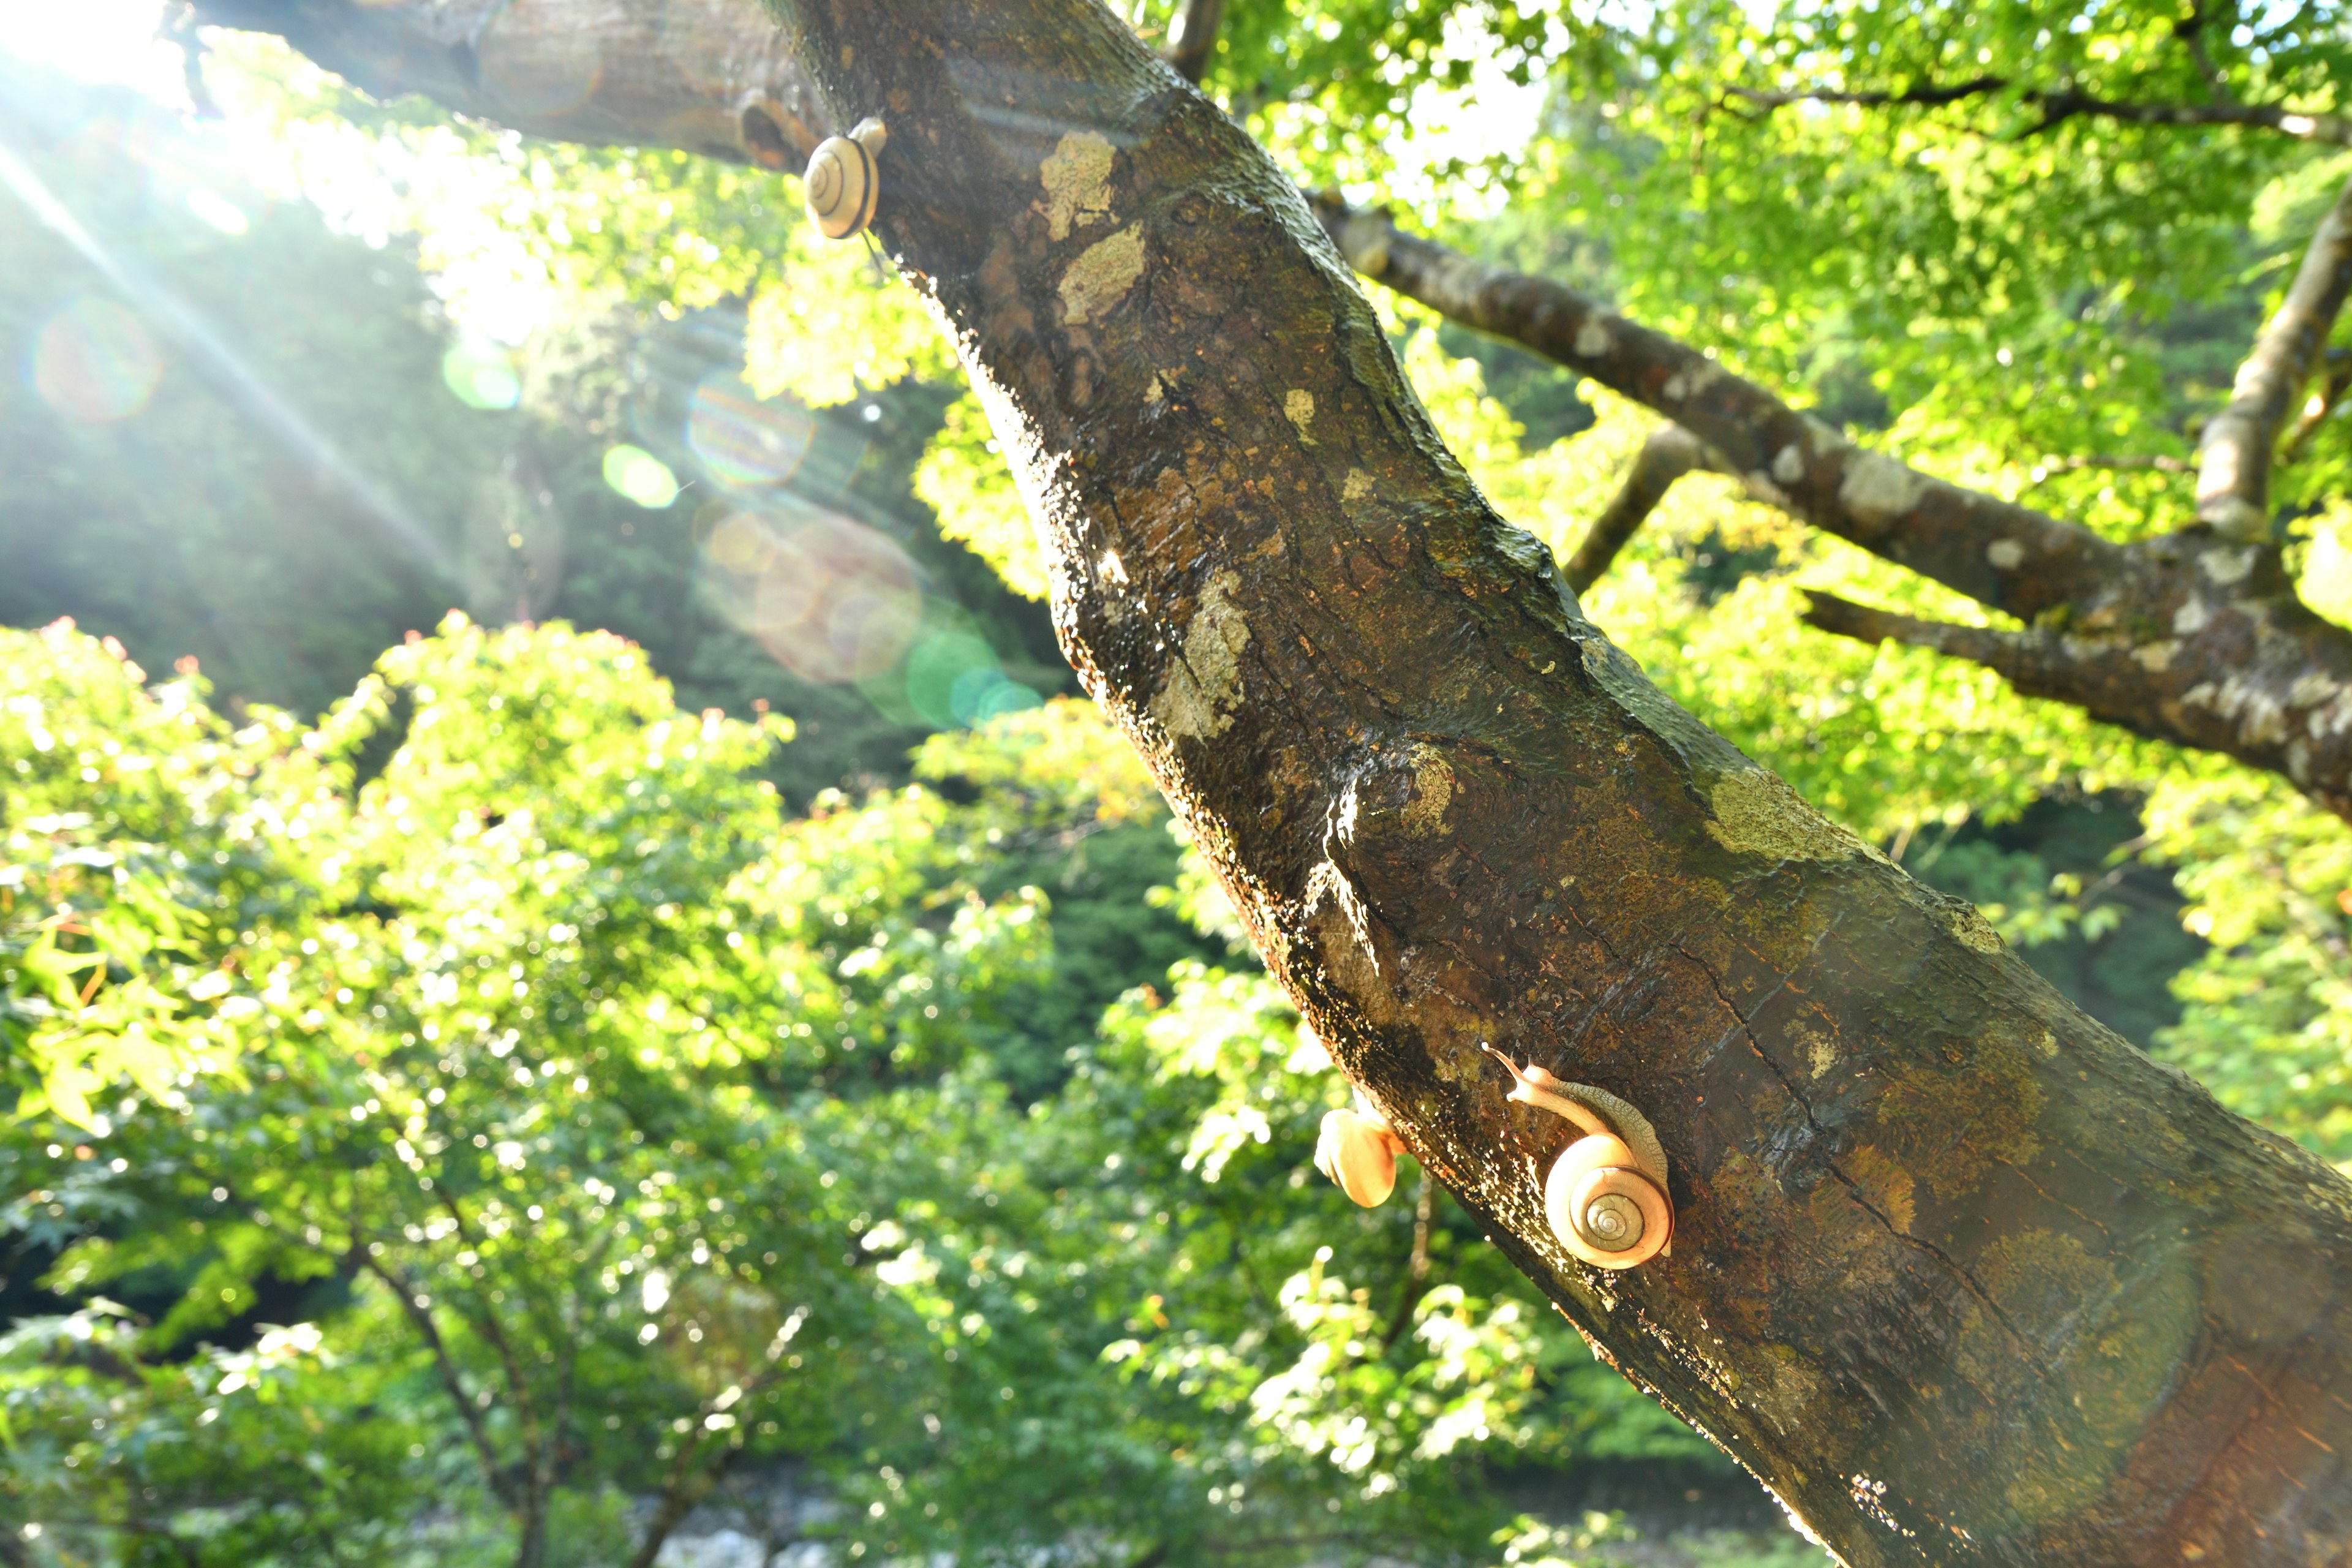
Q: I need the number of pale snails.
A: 3